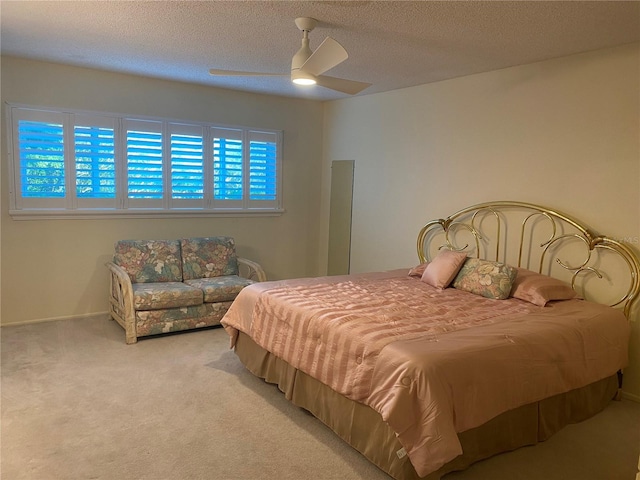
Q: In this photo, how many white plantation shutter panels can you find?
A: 6